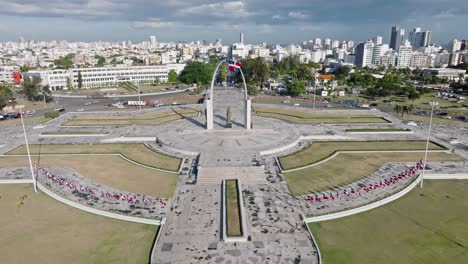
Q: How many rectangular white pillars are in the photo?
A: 2